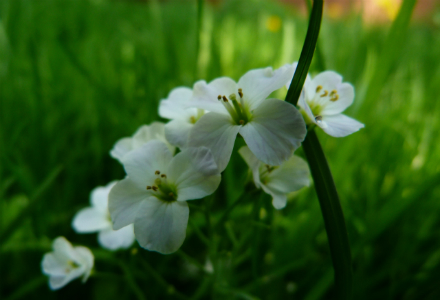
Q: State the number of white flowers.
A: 8